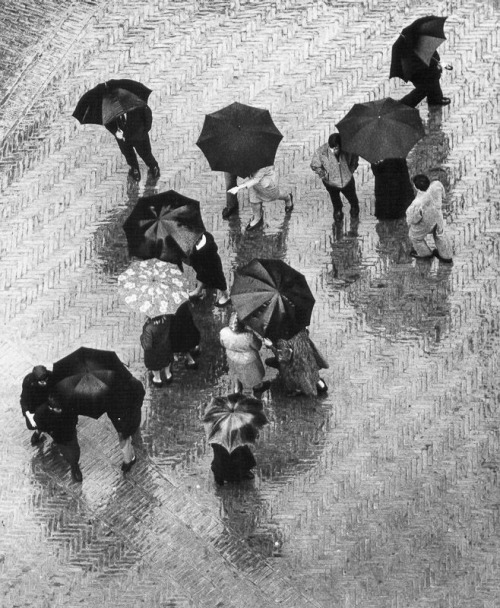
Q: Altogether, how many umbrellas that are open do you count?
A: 9